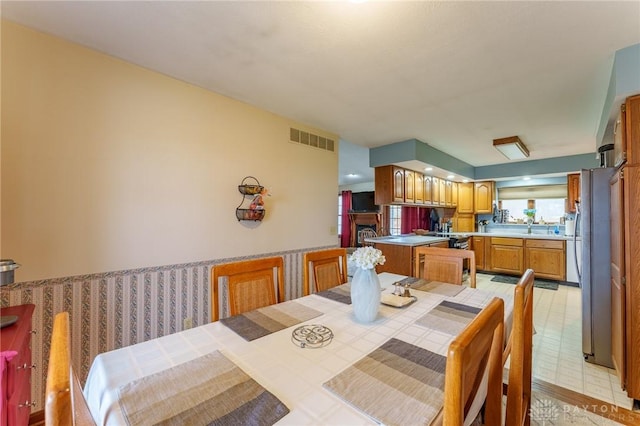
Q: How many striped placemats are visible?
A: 6